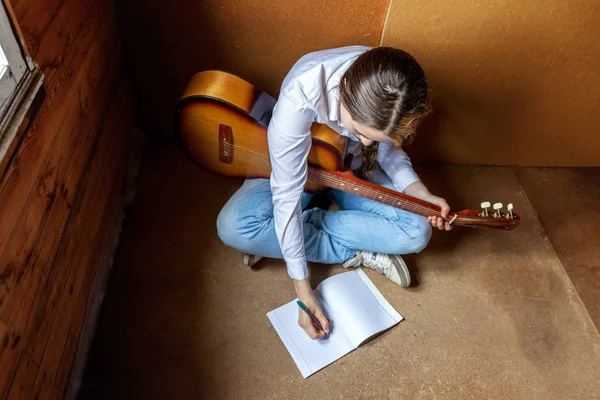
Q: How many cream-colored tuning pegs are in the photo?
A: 3